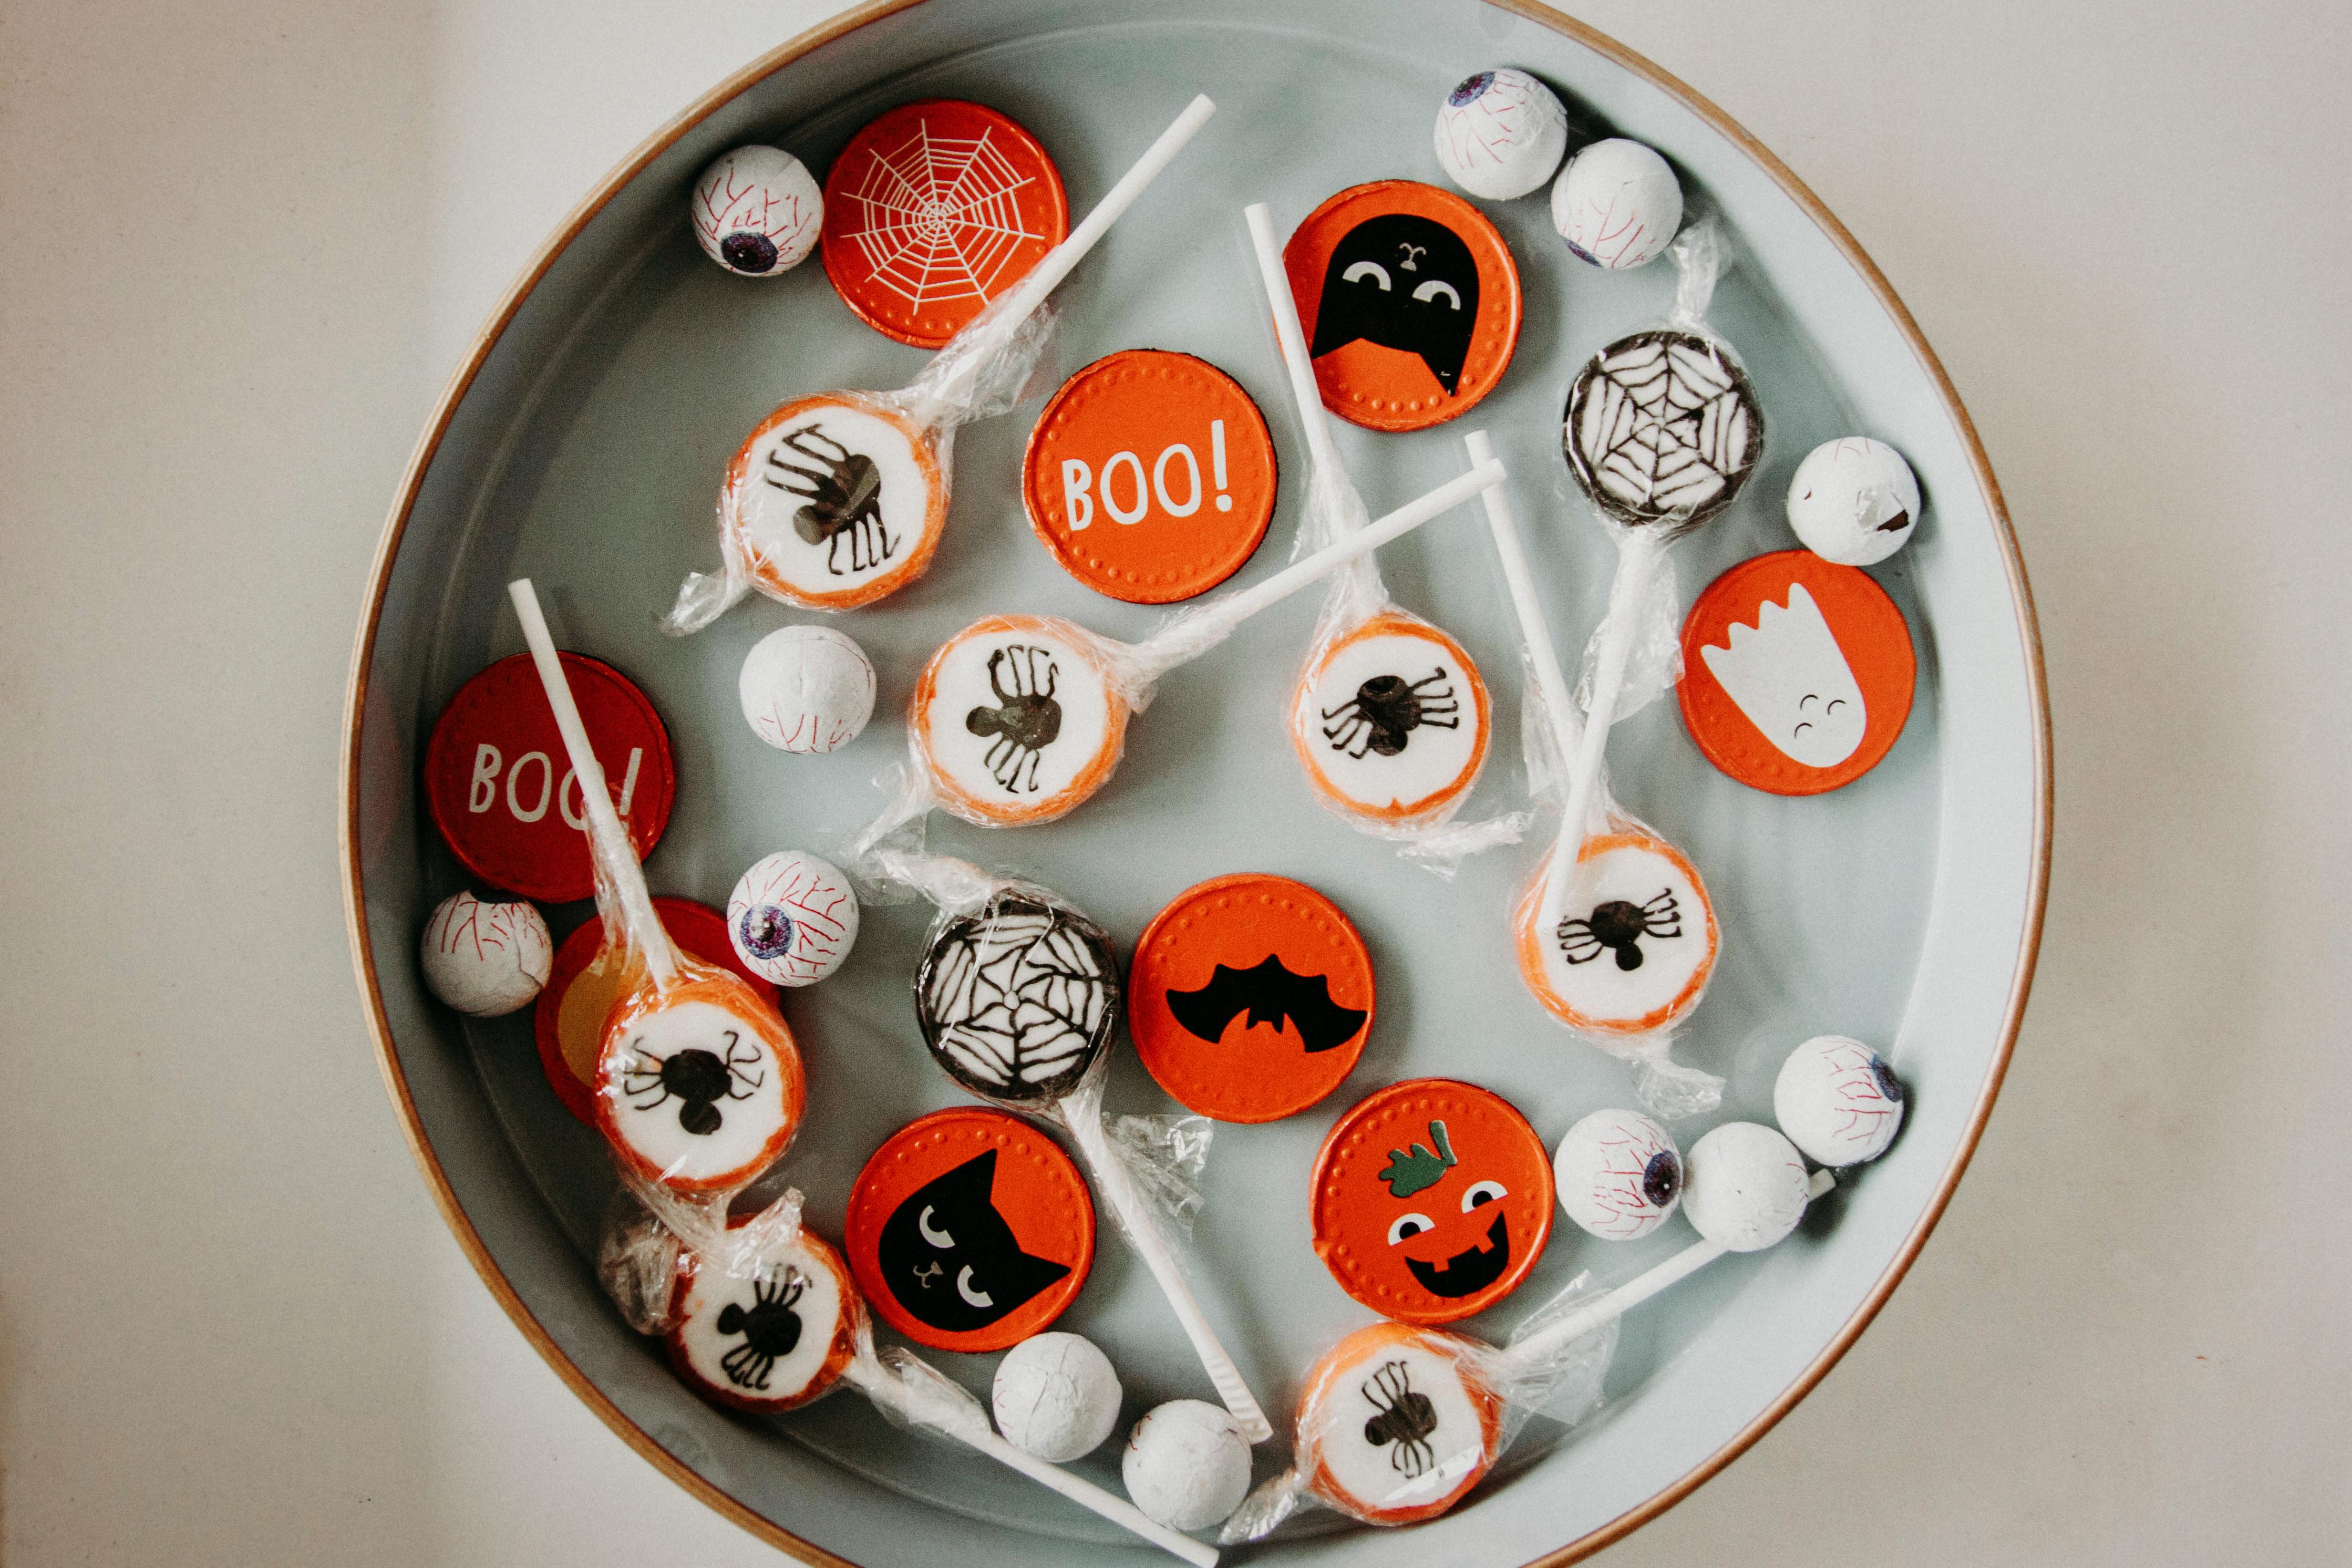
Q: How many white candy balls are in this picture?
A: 12